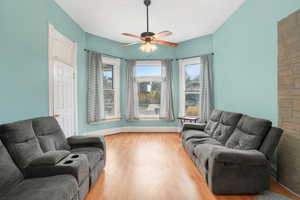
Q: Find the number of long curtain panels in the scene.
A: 4